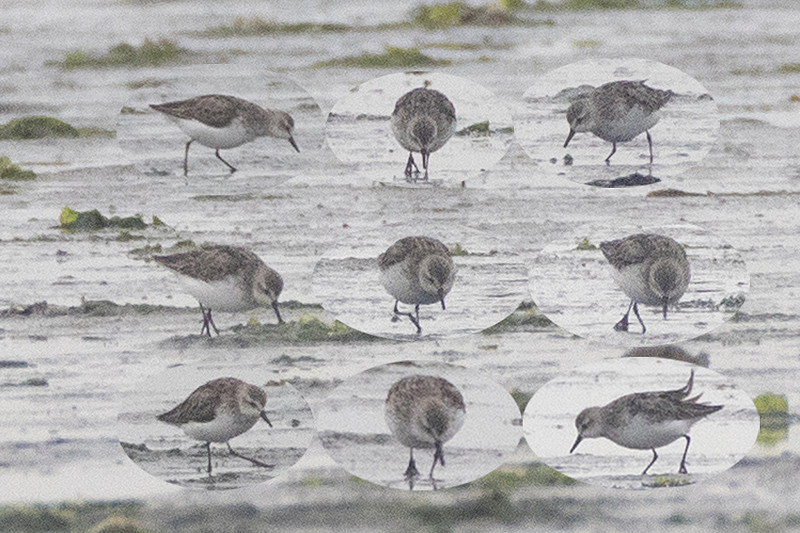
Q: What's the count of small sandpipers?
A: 9